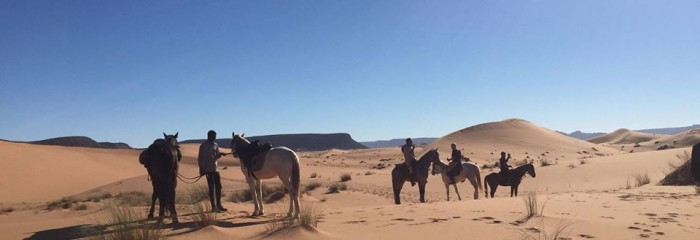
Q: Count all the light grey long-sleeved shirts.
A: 1